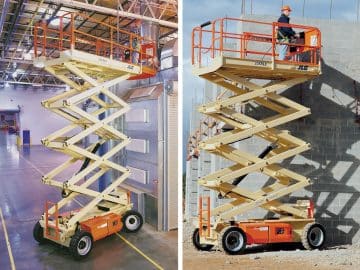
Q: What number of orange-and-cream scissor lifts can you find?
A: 2